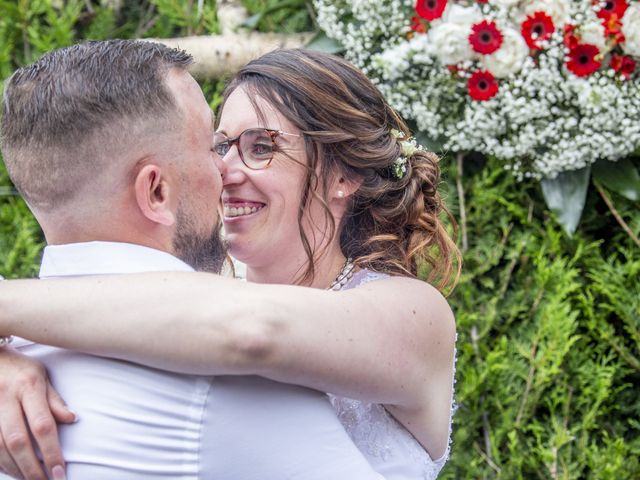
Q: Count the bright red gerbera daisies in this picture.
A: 6